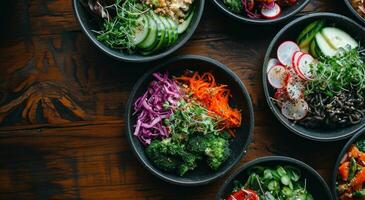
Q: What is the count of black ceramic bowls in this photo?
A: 7